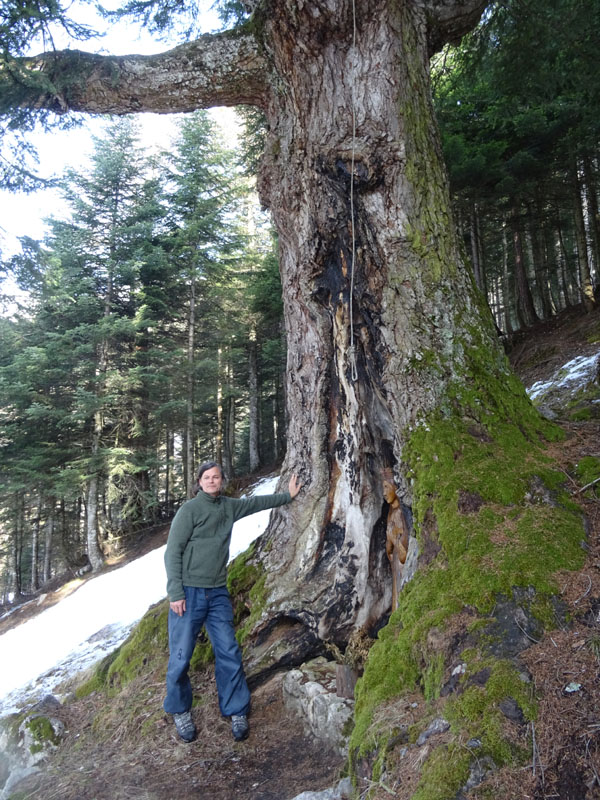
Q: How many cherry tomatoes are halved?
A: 0